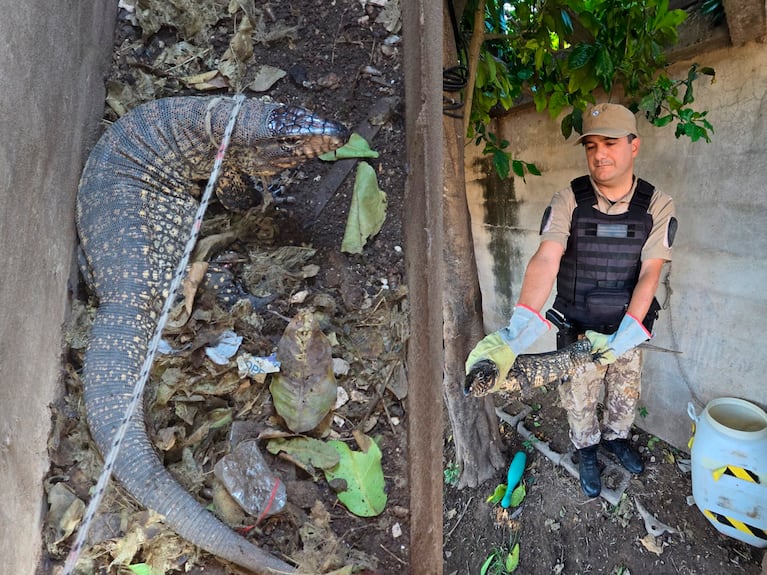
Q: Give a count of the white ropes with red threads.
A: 1